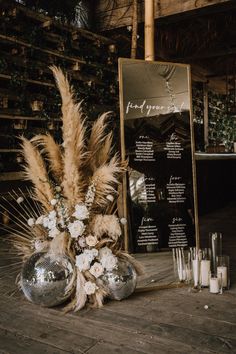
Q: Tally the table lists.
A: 6